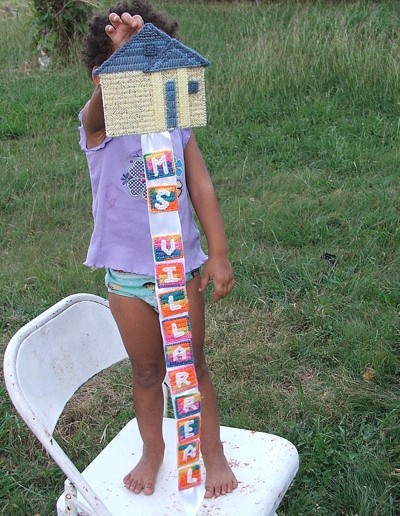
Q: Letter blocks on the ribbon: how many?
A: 12